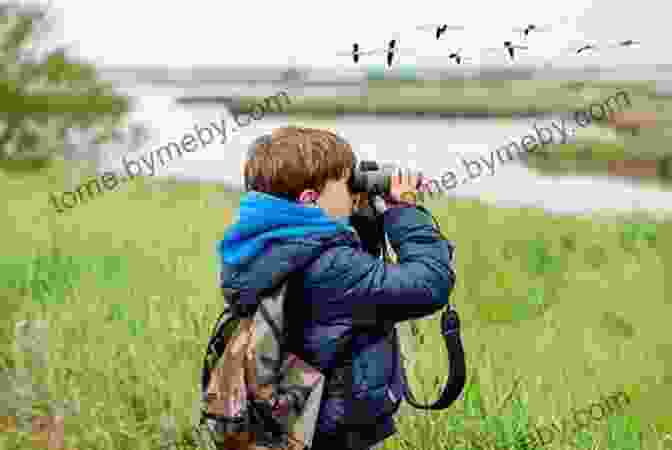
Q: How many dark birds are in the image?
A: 8